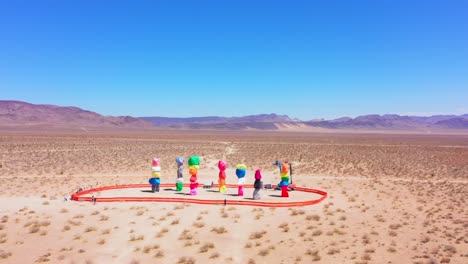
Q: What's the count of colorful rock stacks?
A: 7